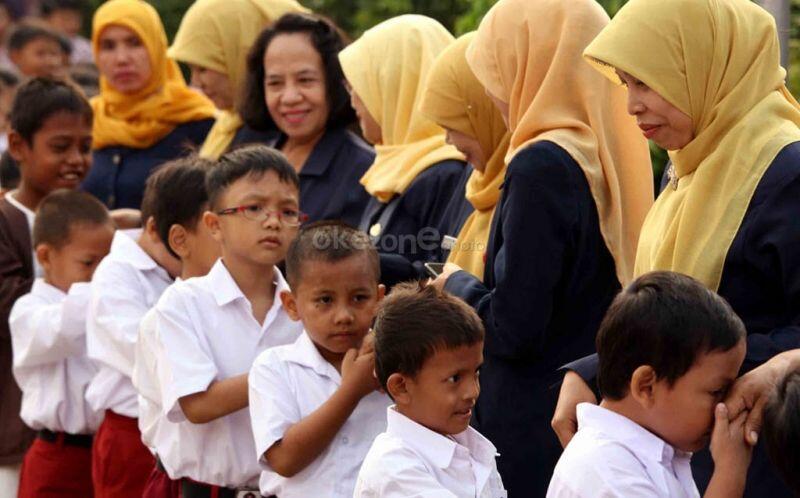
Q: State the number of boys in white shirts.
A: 7